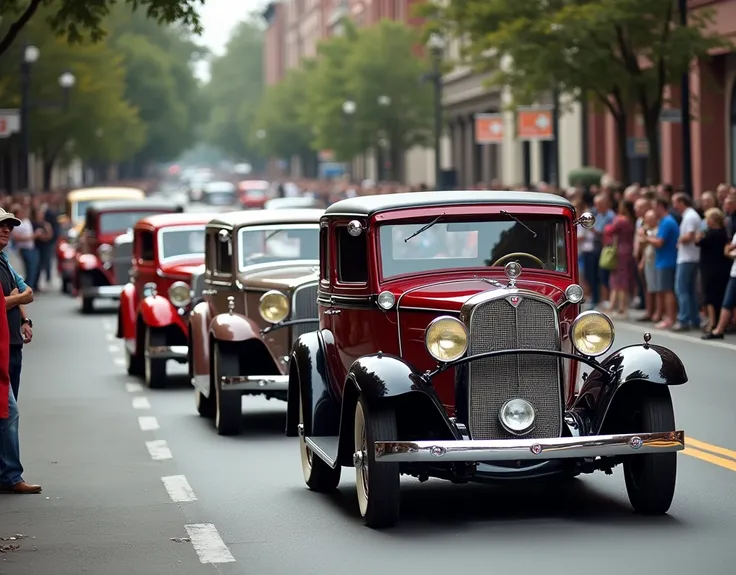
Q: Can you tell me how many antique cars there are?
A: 5